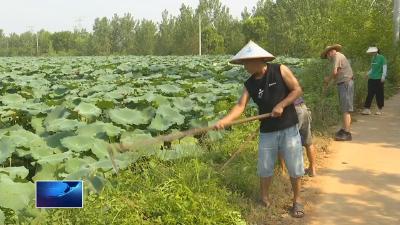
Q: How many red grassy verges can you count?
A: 0